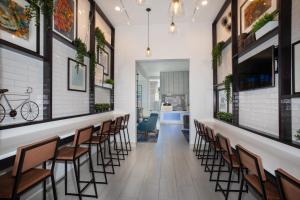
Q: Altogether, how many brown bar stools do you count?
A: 11